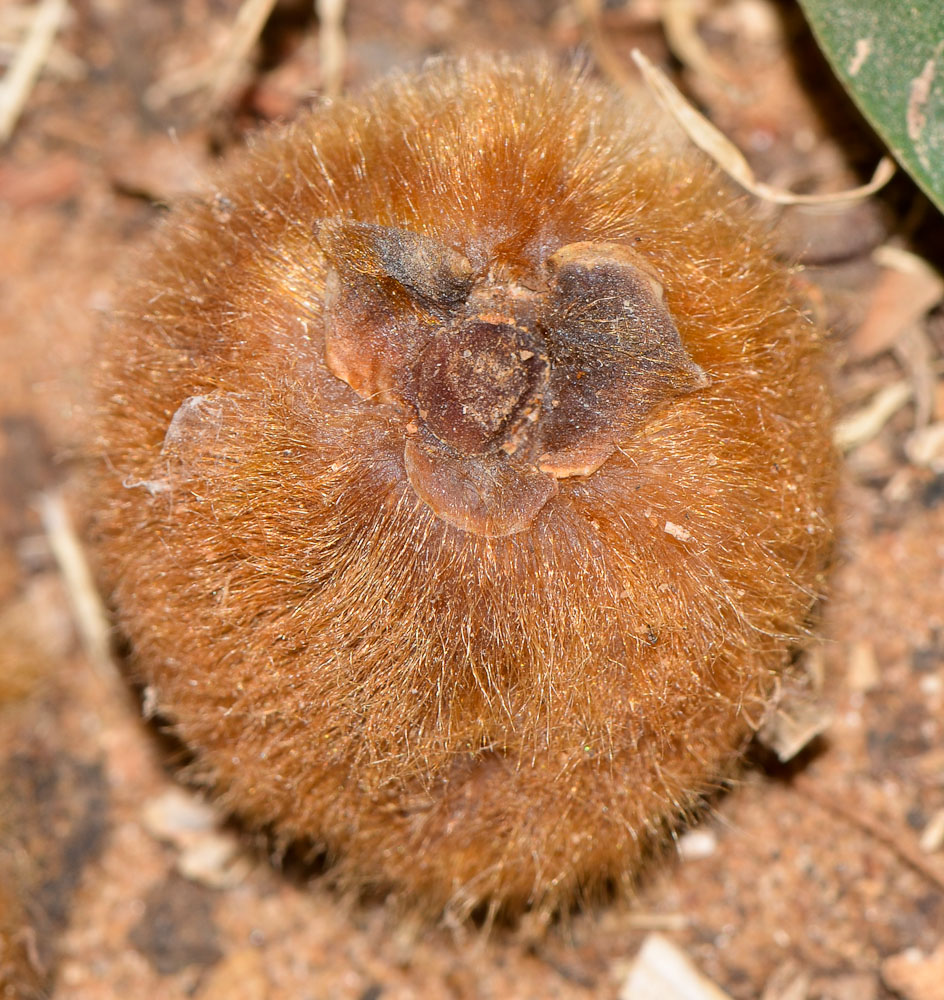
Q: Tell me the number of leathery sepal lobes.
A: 3